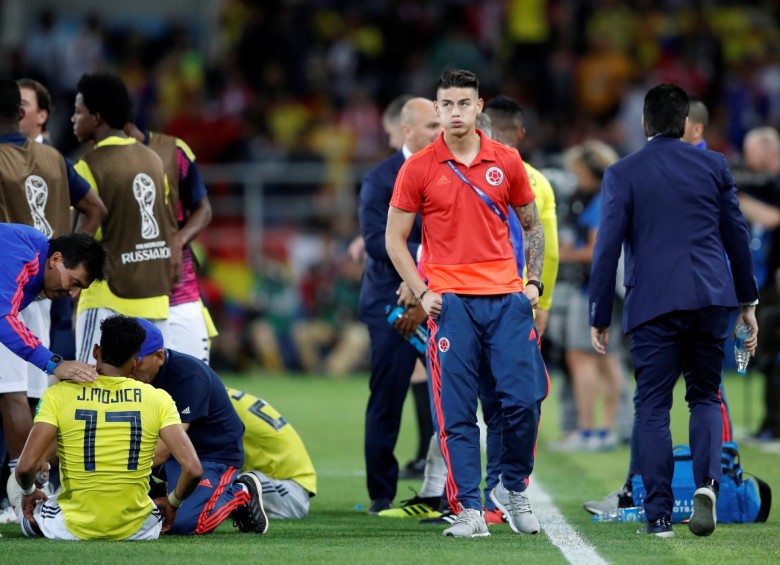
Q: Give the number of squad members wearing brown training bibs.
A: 3